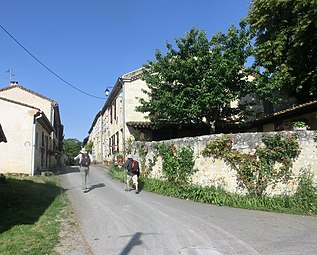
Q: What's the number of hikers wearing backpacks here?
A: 2